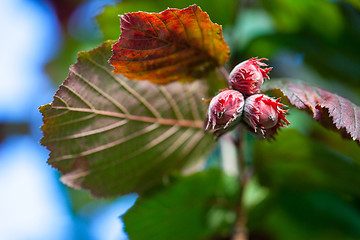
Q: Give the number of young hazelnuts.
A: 3